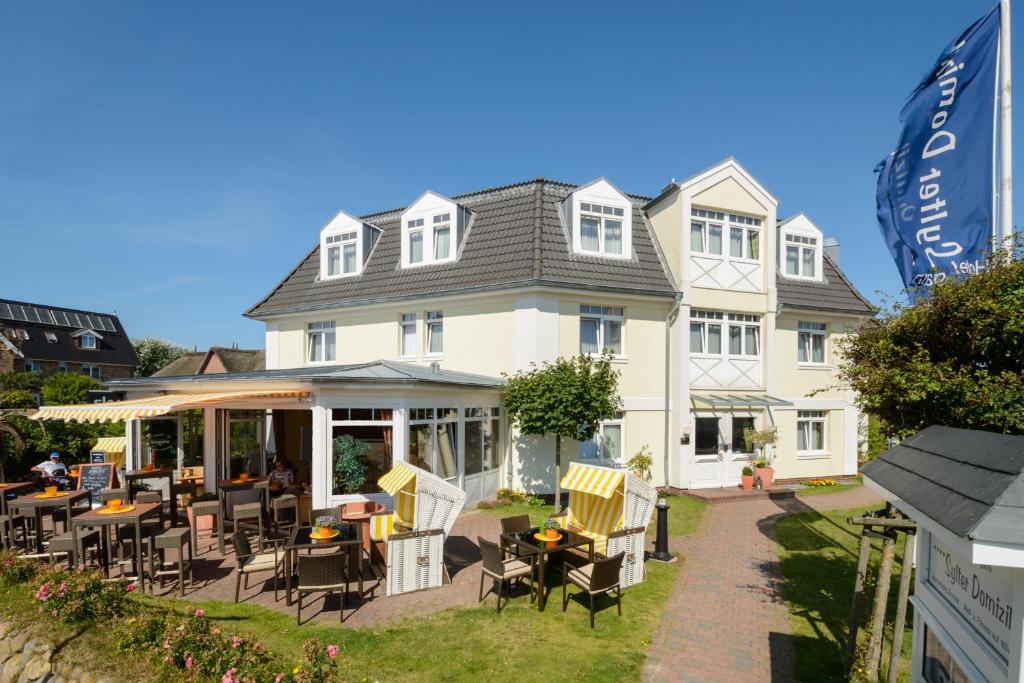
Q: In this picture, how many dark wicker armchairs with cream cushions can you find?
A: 6